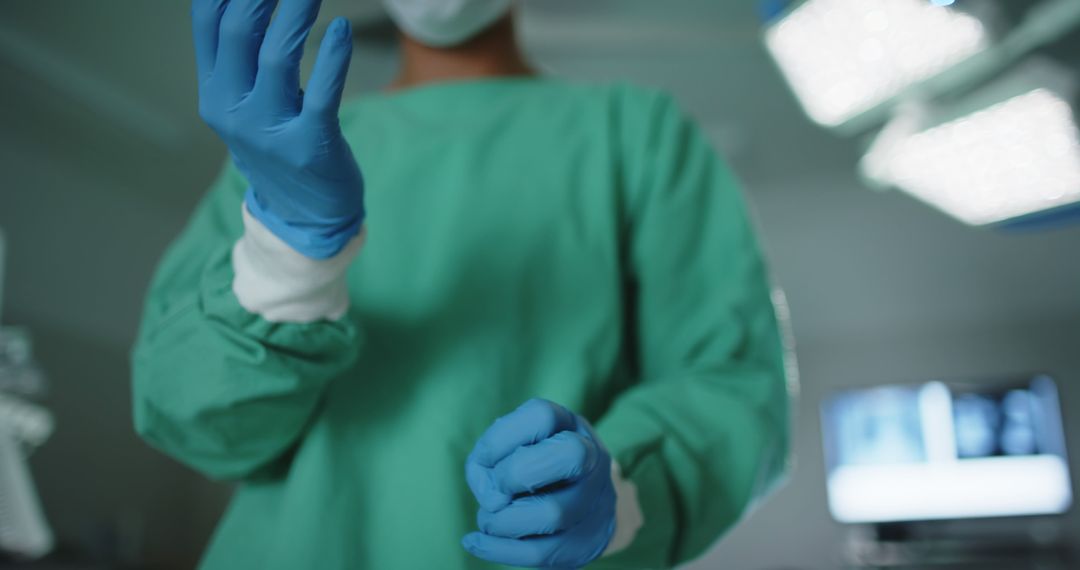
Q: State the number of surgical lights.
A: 2